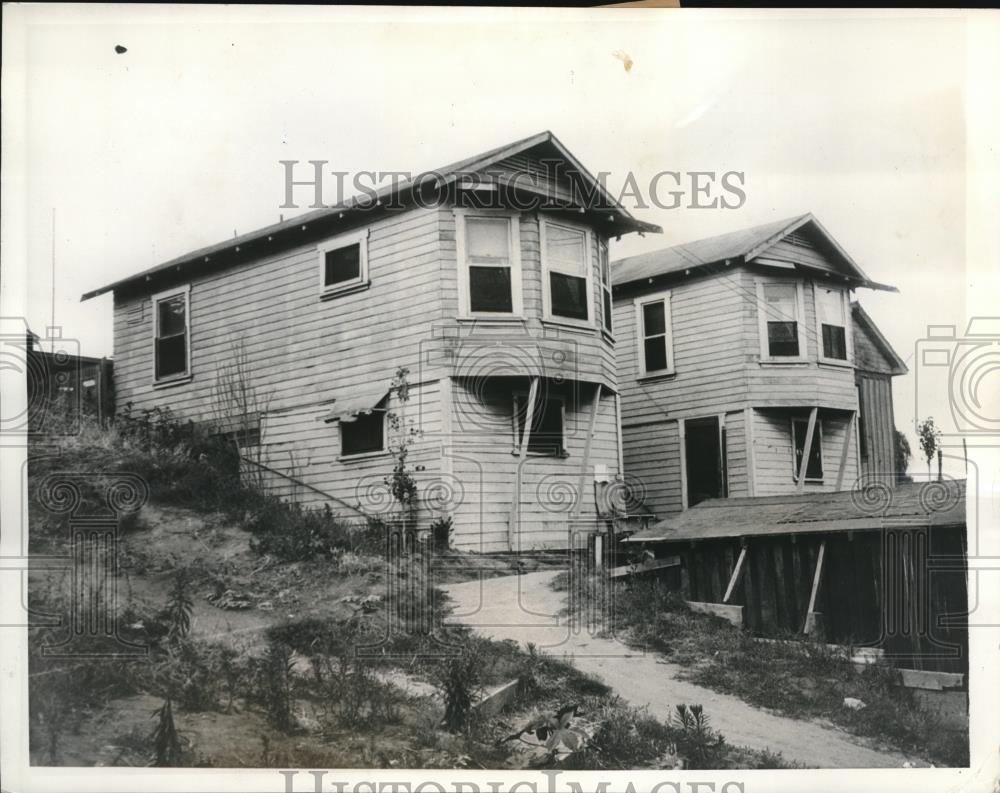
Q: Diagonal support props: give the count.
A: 6